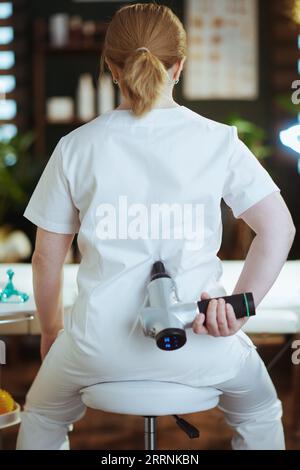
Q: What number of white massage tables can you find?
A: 1